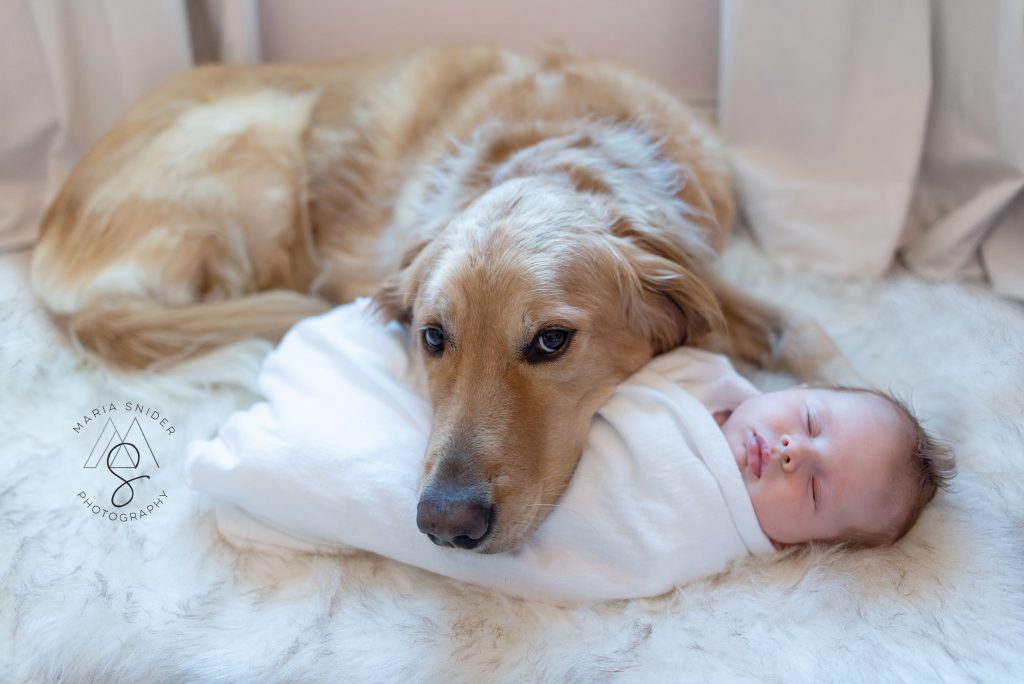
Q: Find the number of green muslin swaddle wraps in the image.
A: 0